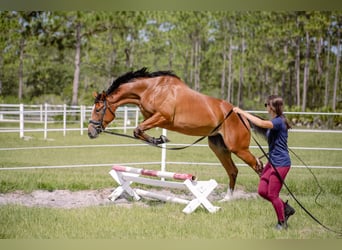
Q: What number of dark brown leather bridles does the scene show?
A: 1